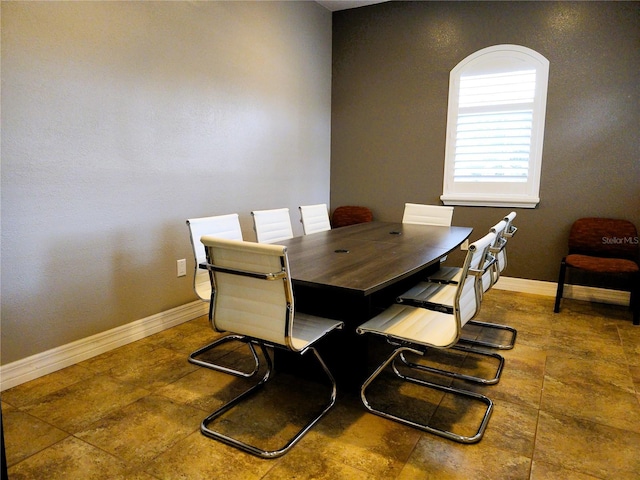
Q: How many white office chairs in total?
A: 8